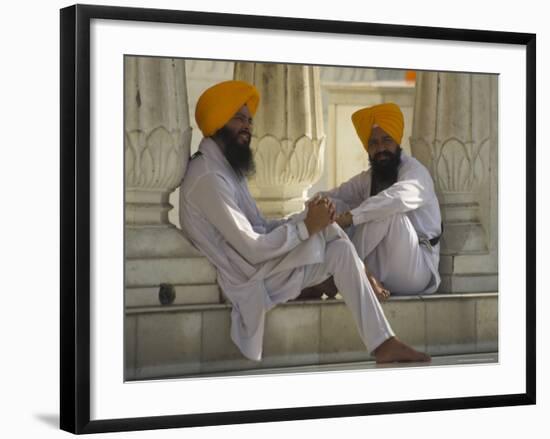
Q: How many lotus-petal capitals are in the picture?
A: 3